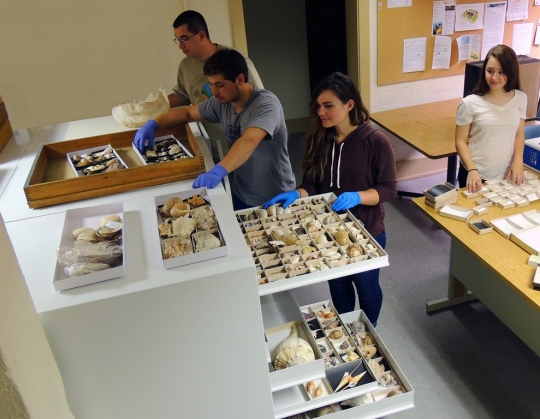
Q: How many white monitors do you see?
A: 0